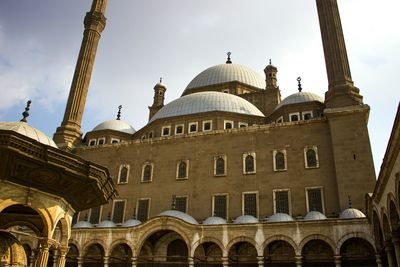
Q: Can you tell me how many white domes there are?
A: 14